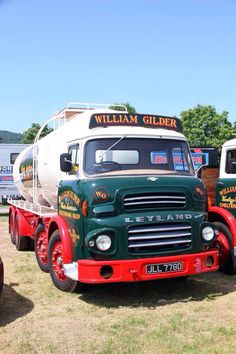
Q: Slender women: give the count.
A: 0